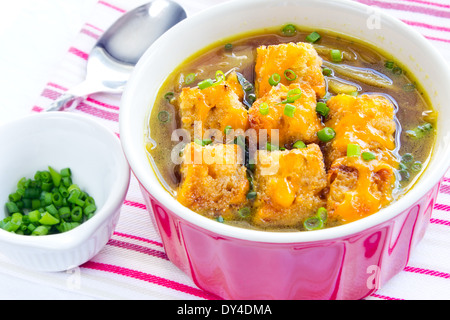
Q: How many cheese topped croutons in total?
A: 7